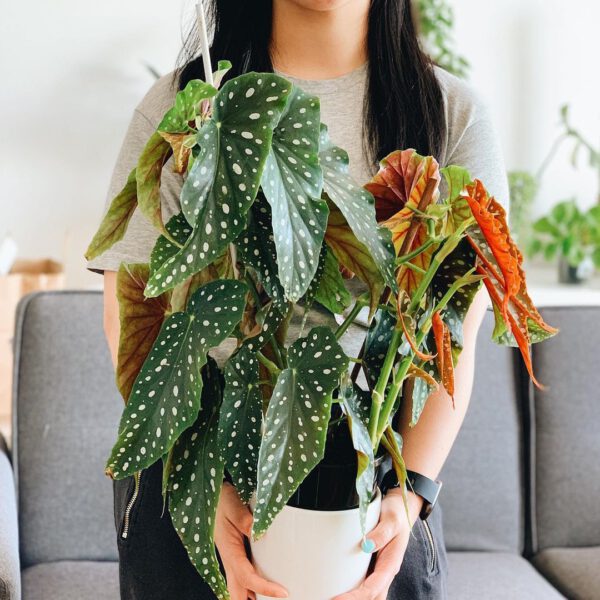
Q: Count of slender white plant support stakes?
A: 1